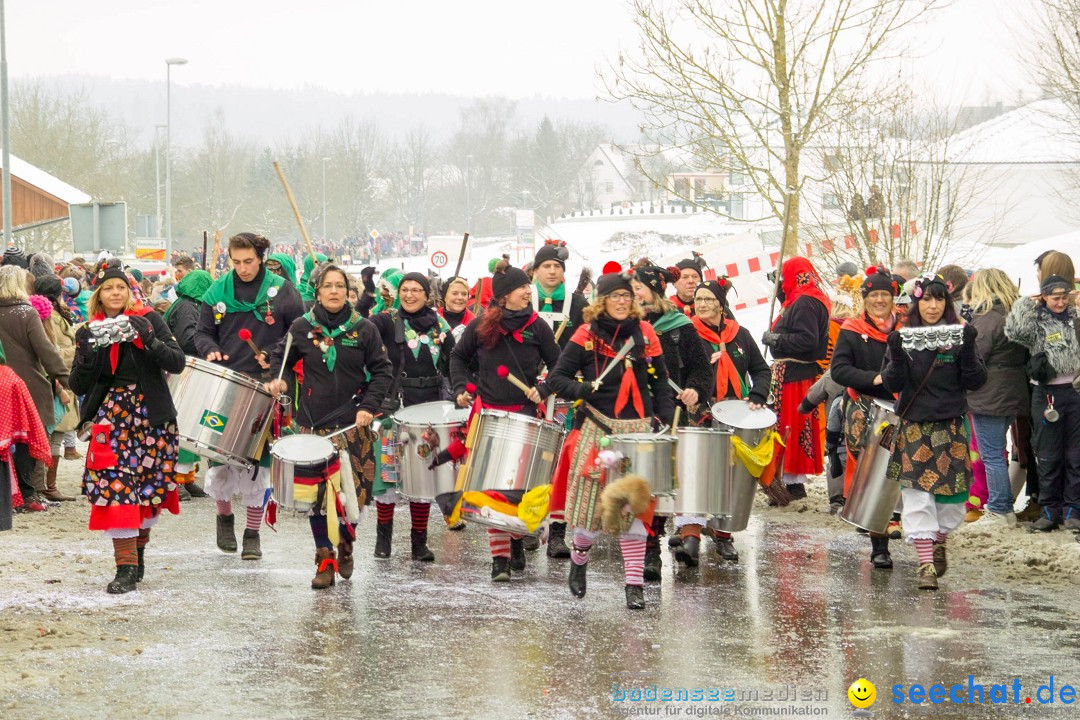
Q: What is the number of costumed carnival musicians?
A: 13